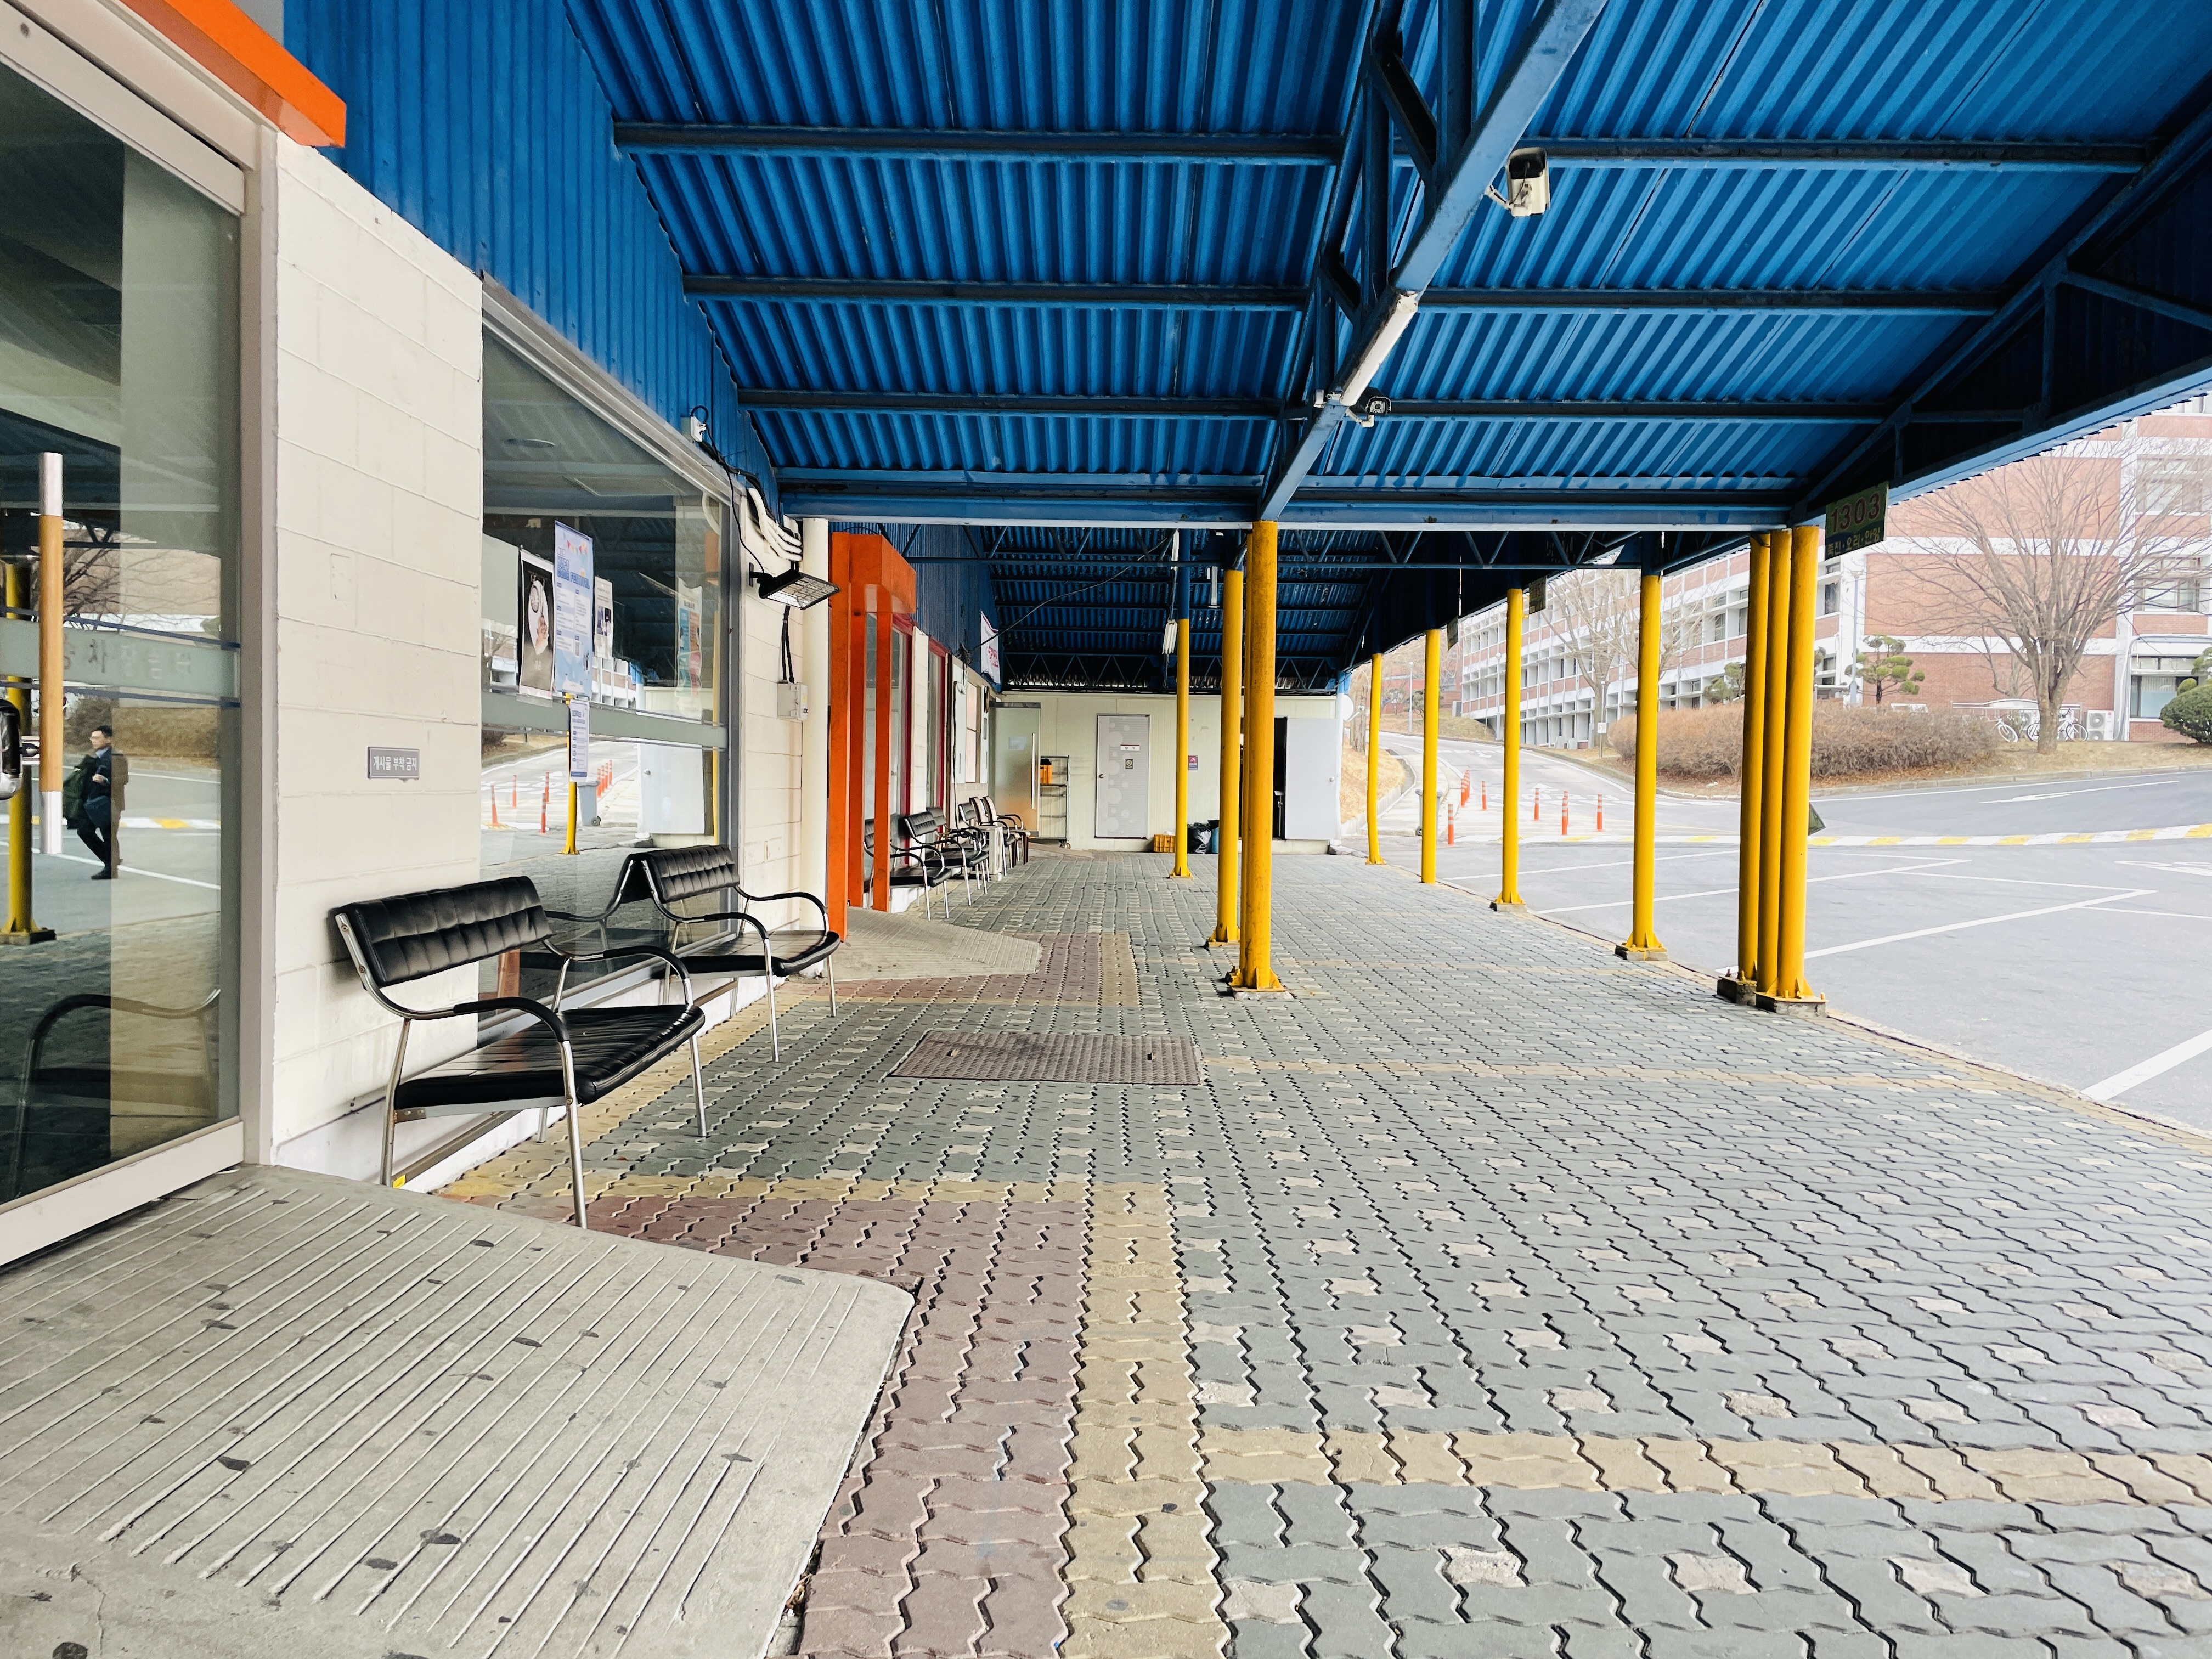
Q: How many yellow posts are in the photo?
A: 10